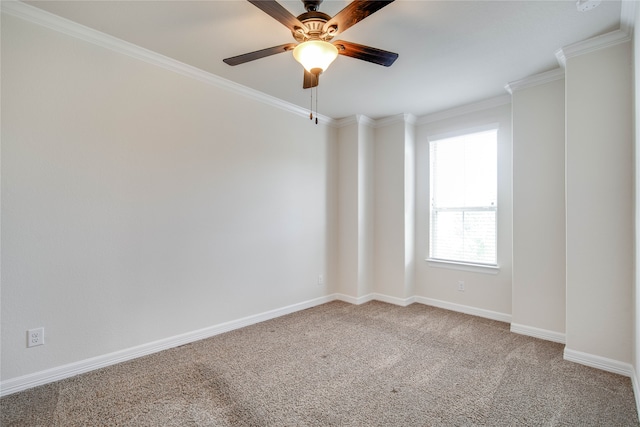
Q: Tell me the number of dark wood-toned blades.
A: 5